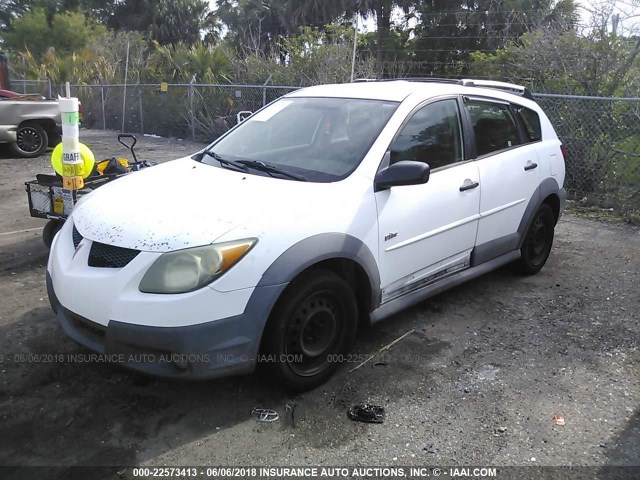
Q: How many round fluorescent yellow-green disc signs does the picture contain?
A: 1